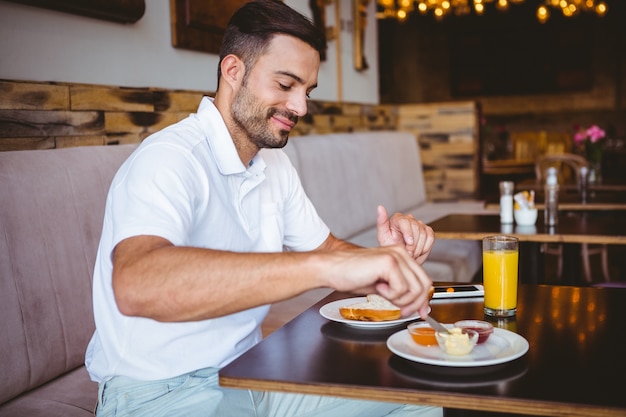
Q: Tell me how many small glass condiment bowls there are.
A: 3